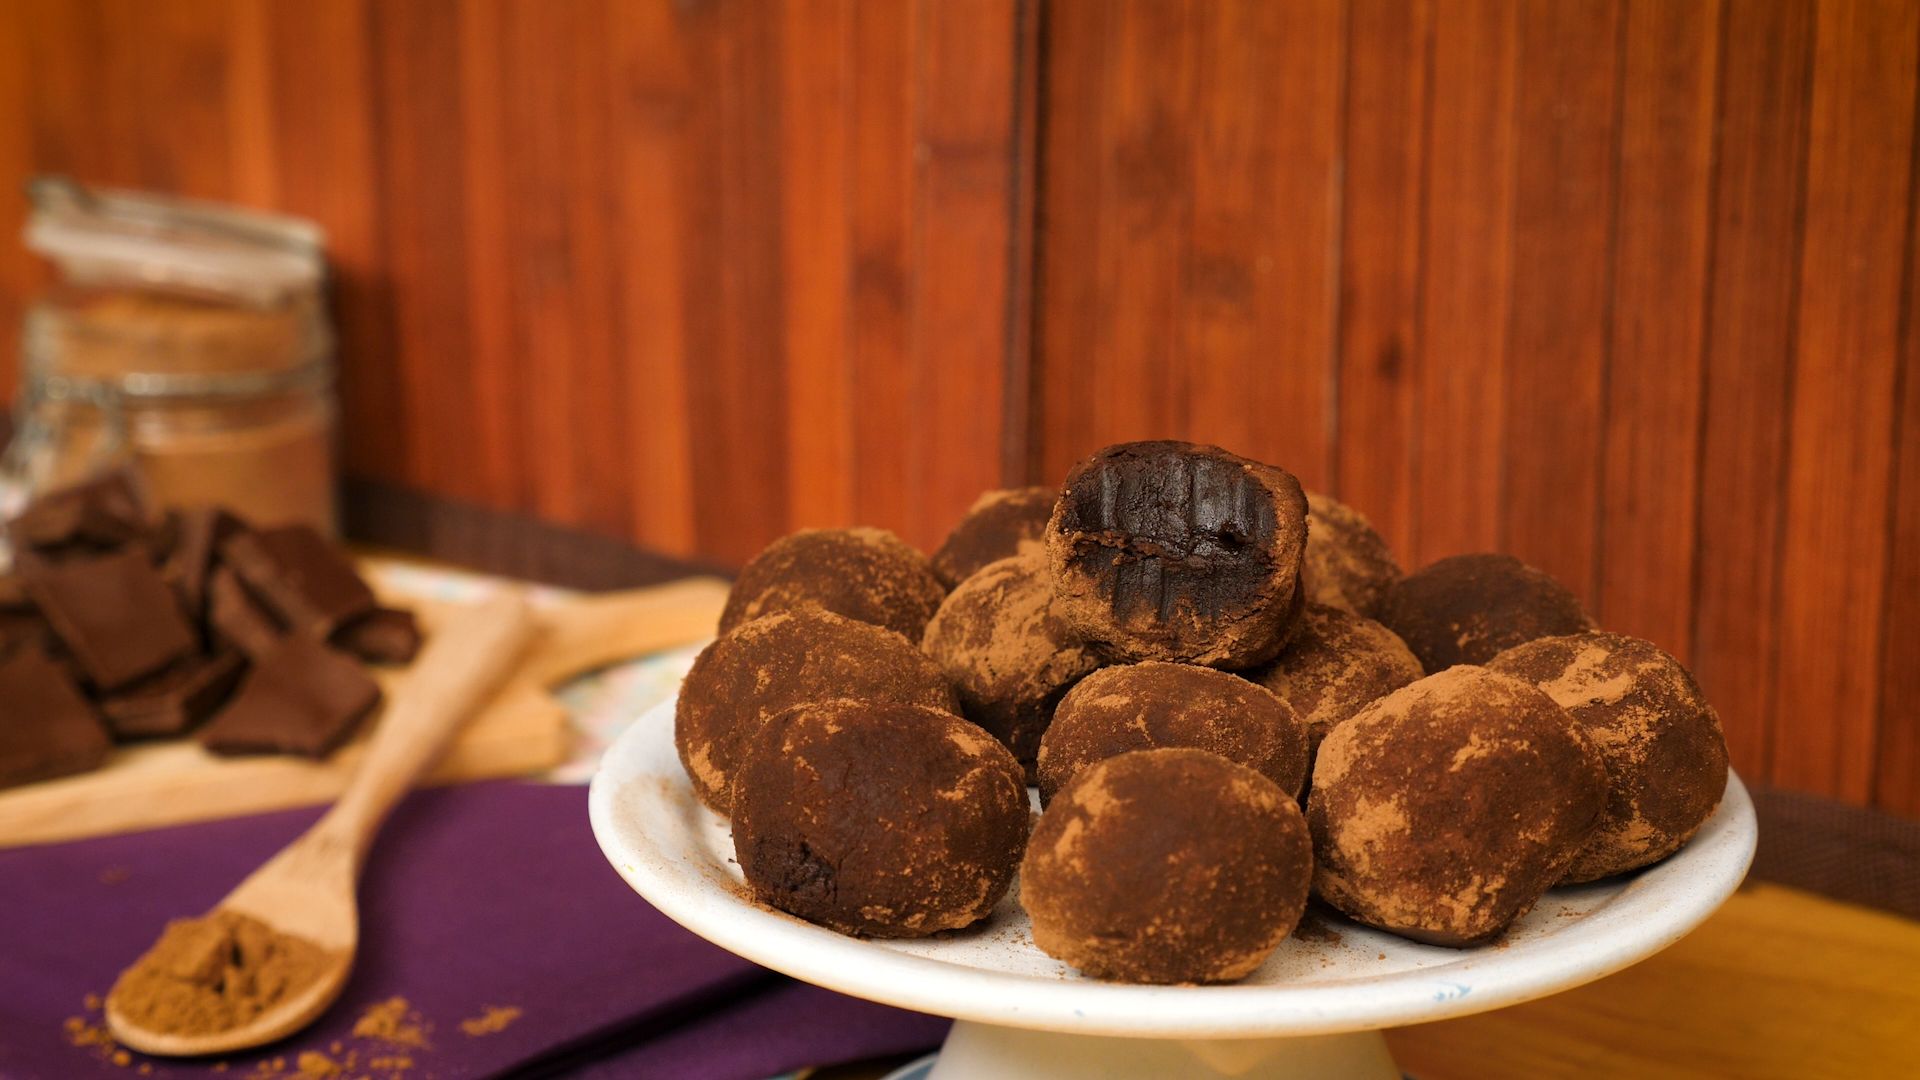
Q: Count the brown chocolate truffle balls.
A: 13